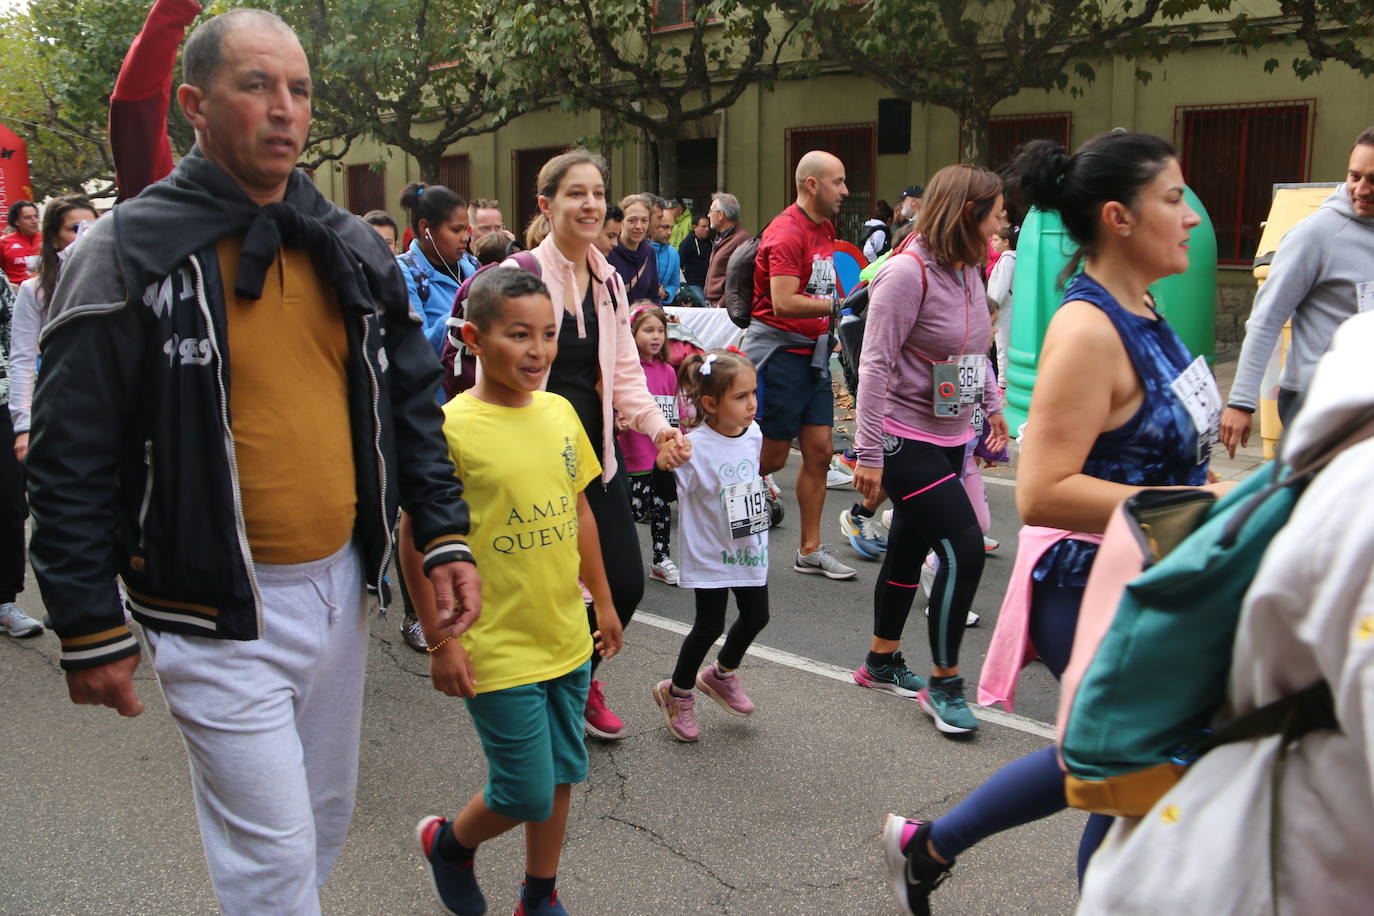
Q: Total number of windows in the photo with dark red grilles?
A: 6